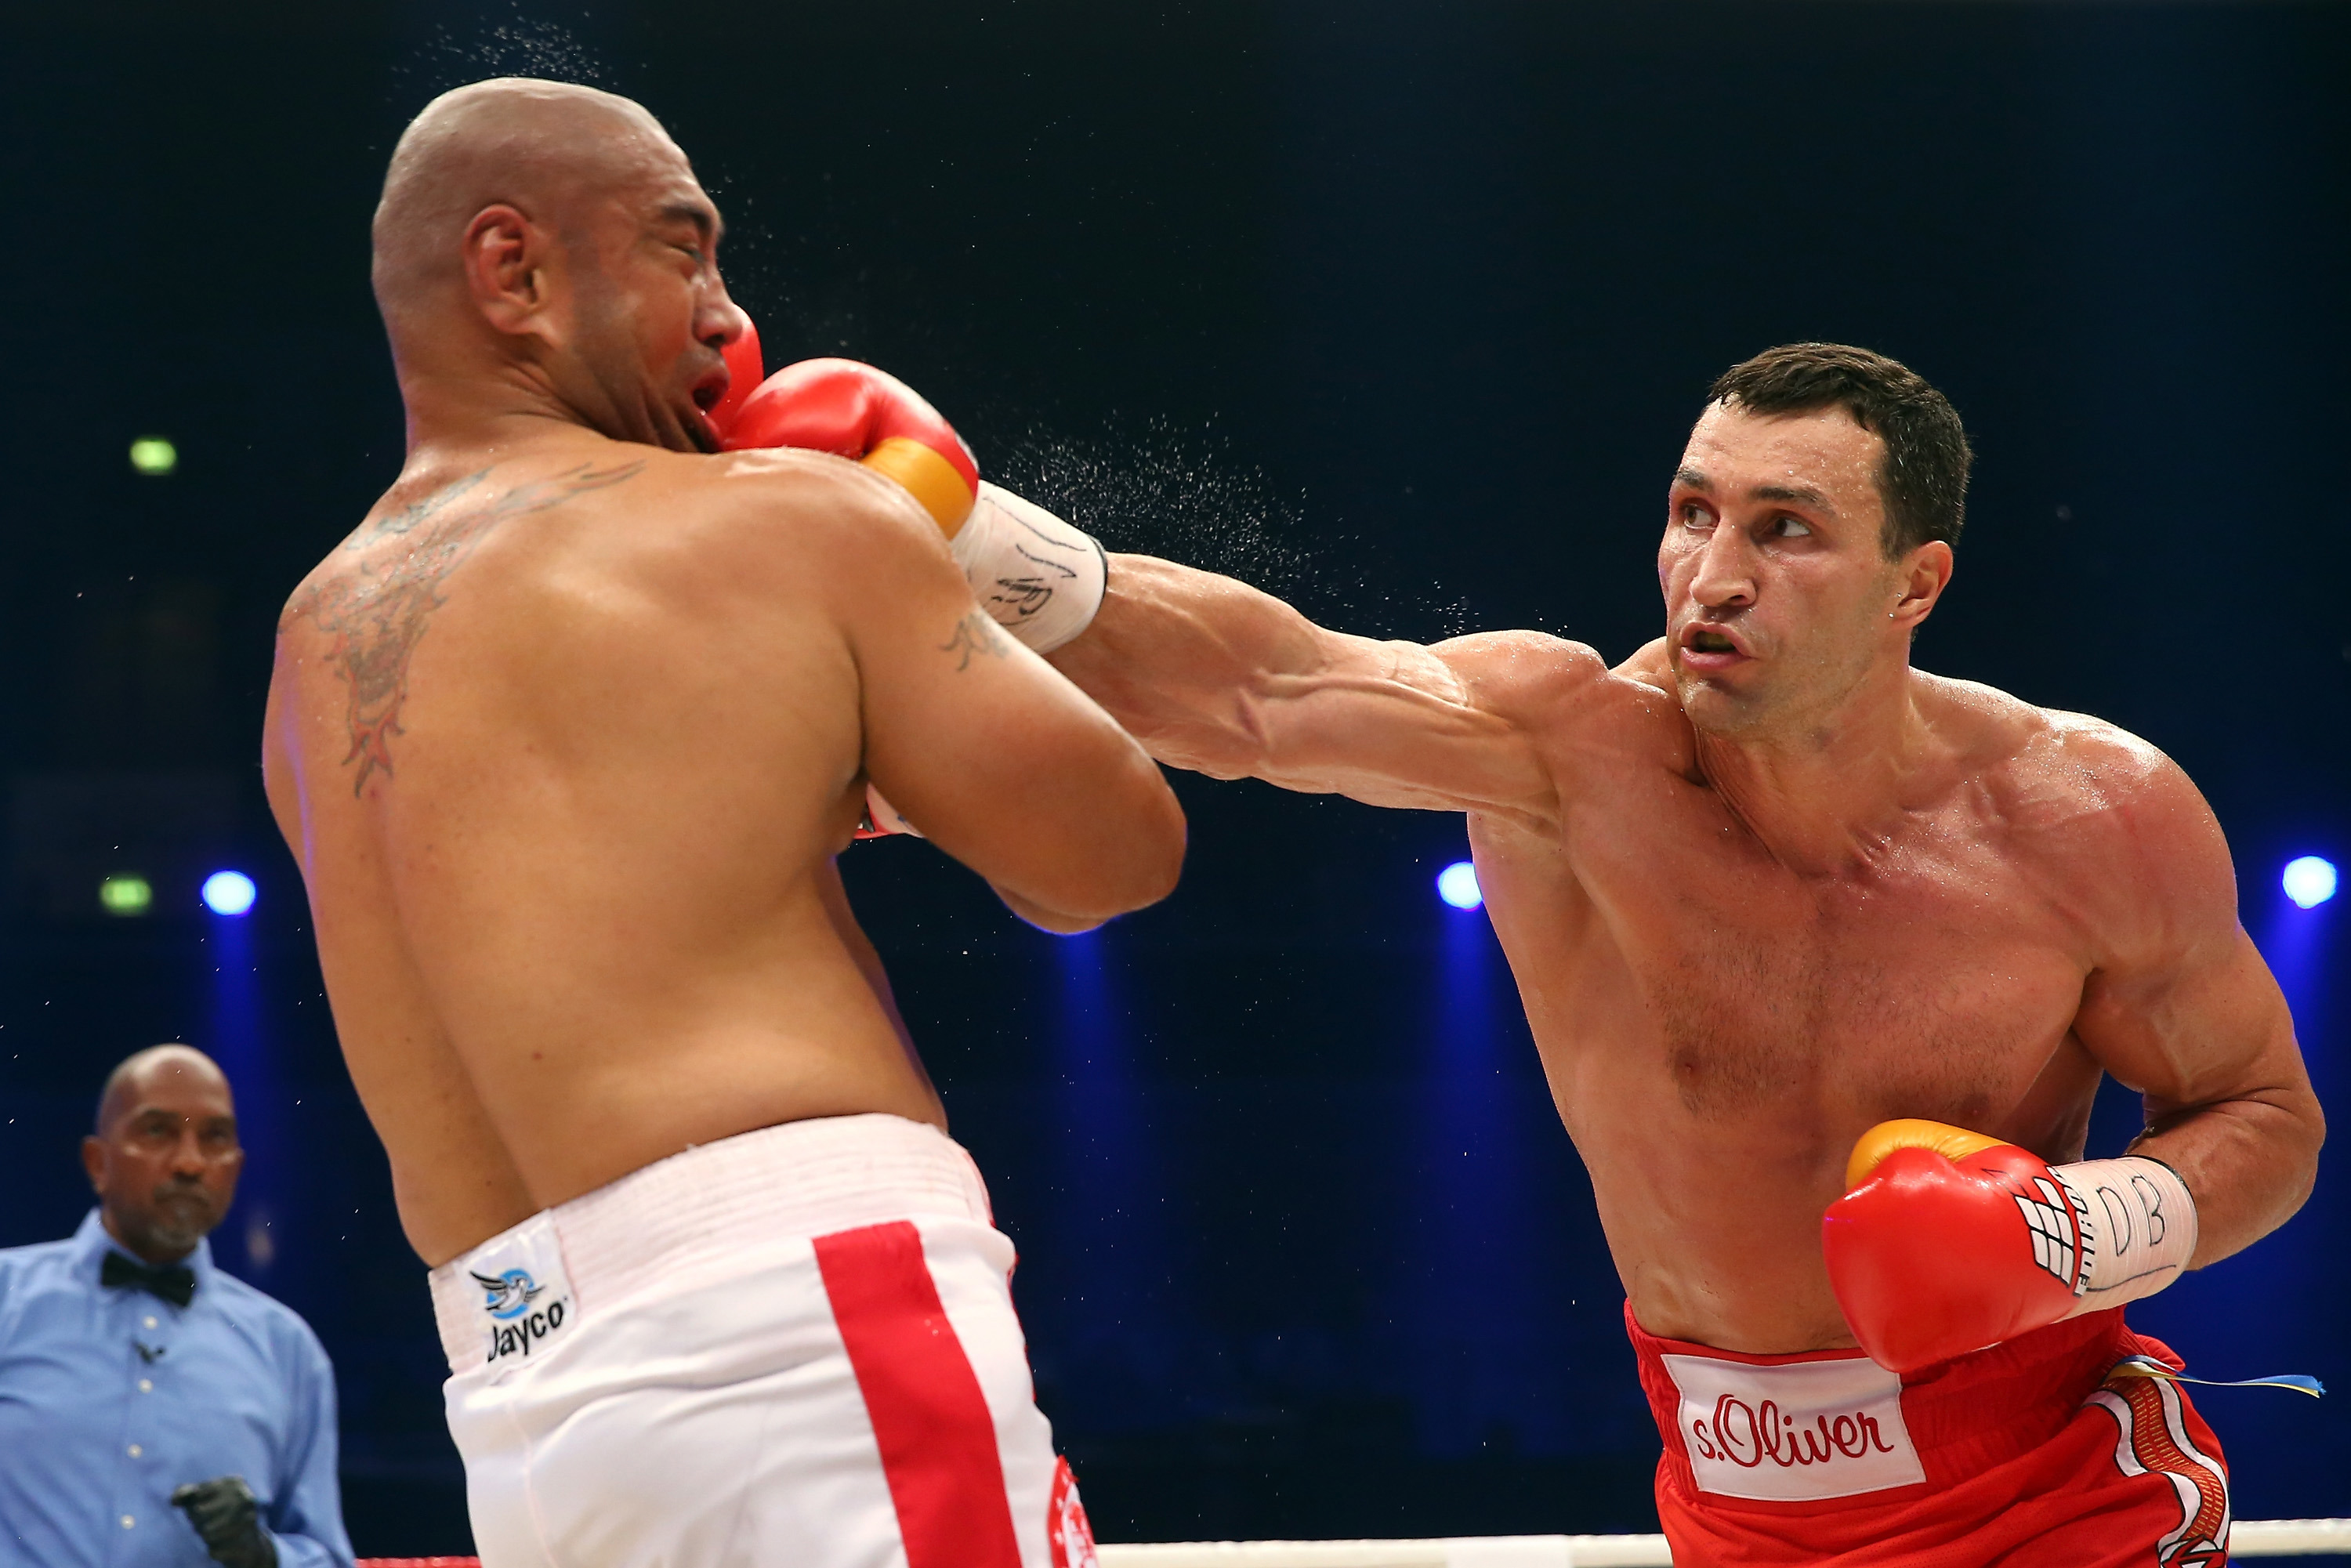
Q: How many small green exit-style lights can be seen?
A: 2